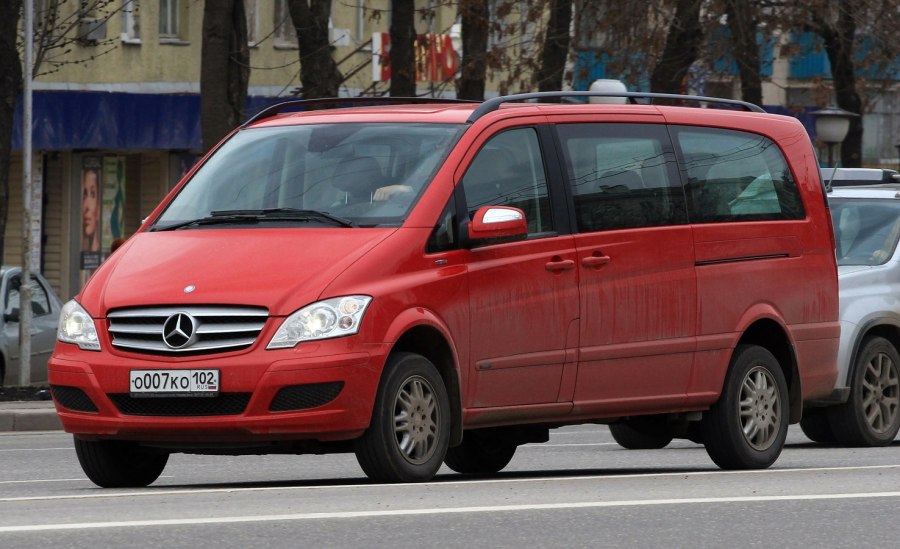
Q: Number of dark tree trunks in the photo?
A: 9